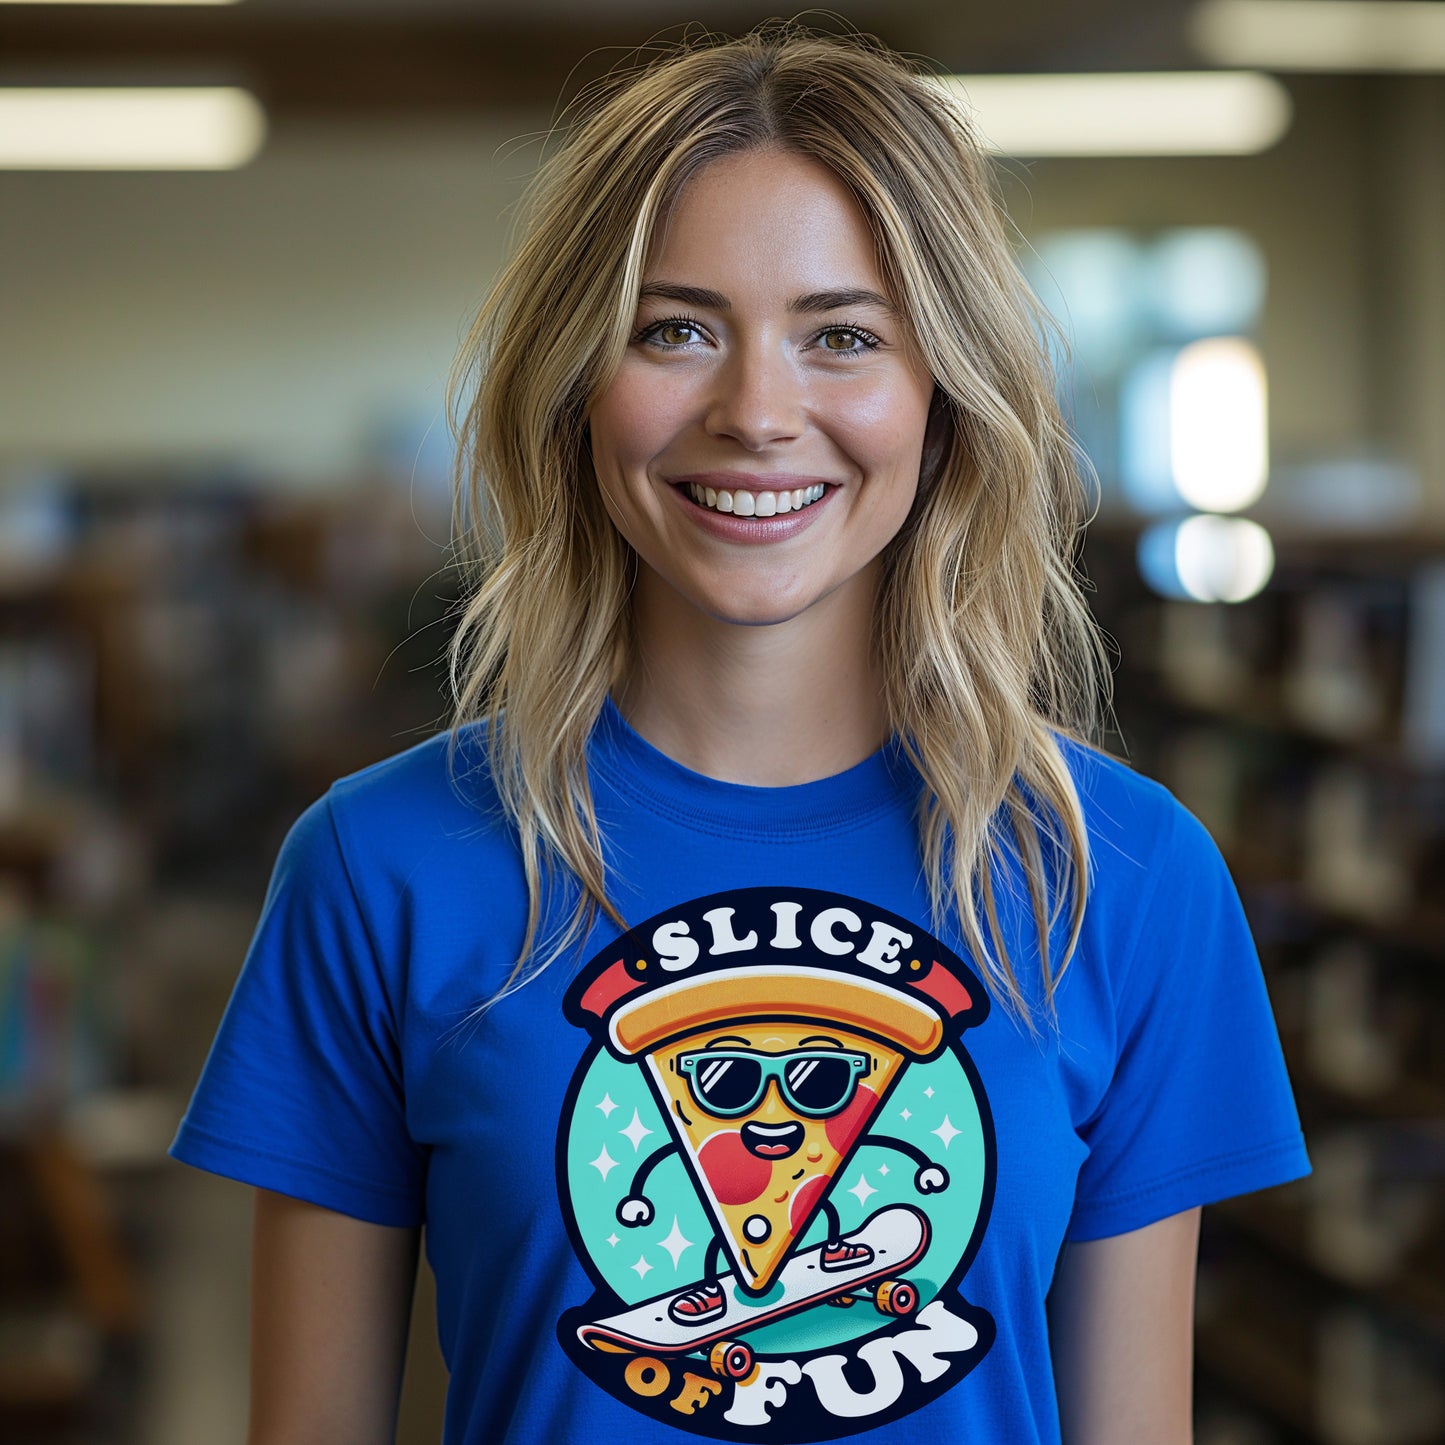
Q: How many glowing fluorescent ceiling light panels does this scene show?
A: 3